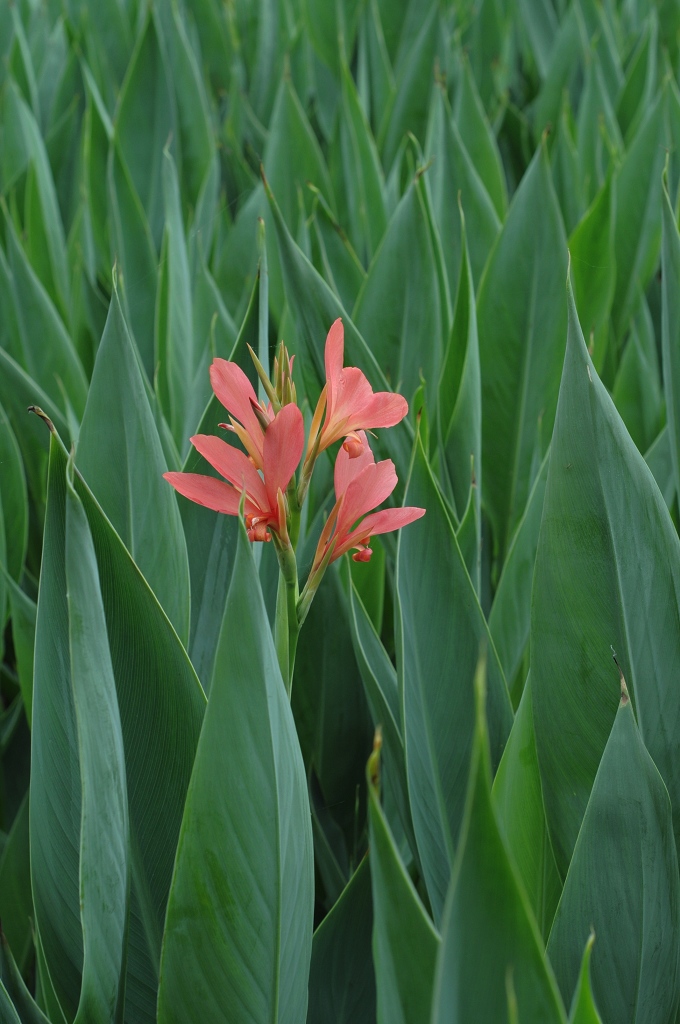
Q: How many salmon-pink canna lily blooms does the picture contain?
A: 4